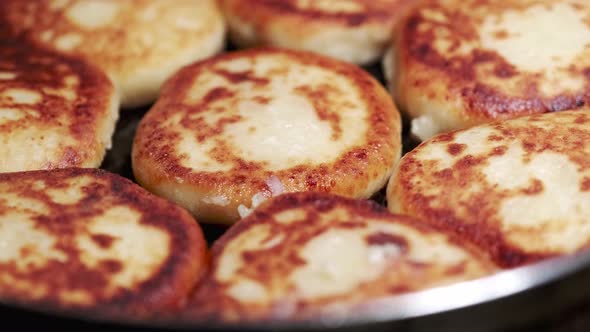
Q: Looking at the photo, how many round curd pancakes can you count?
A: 8